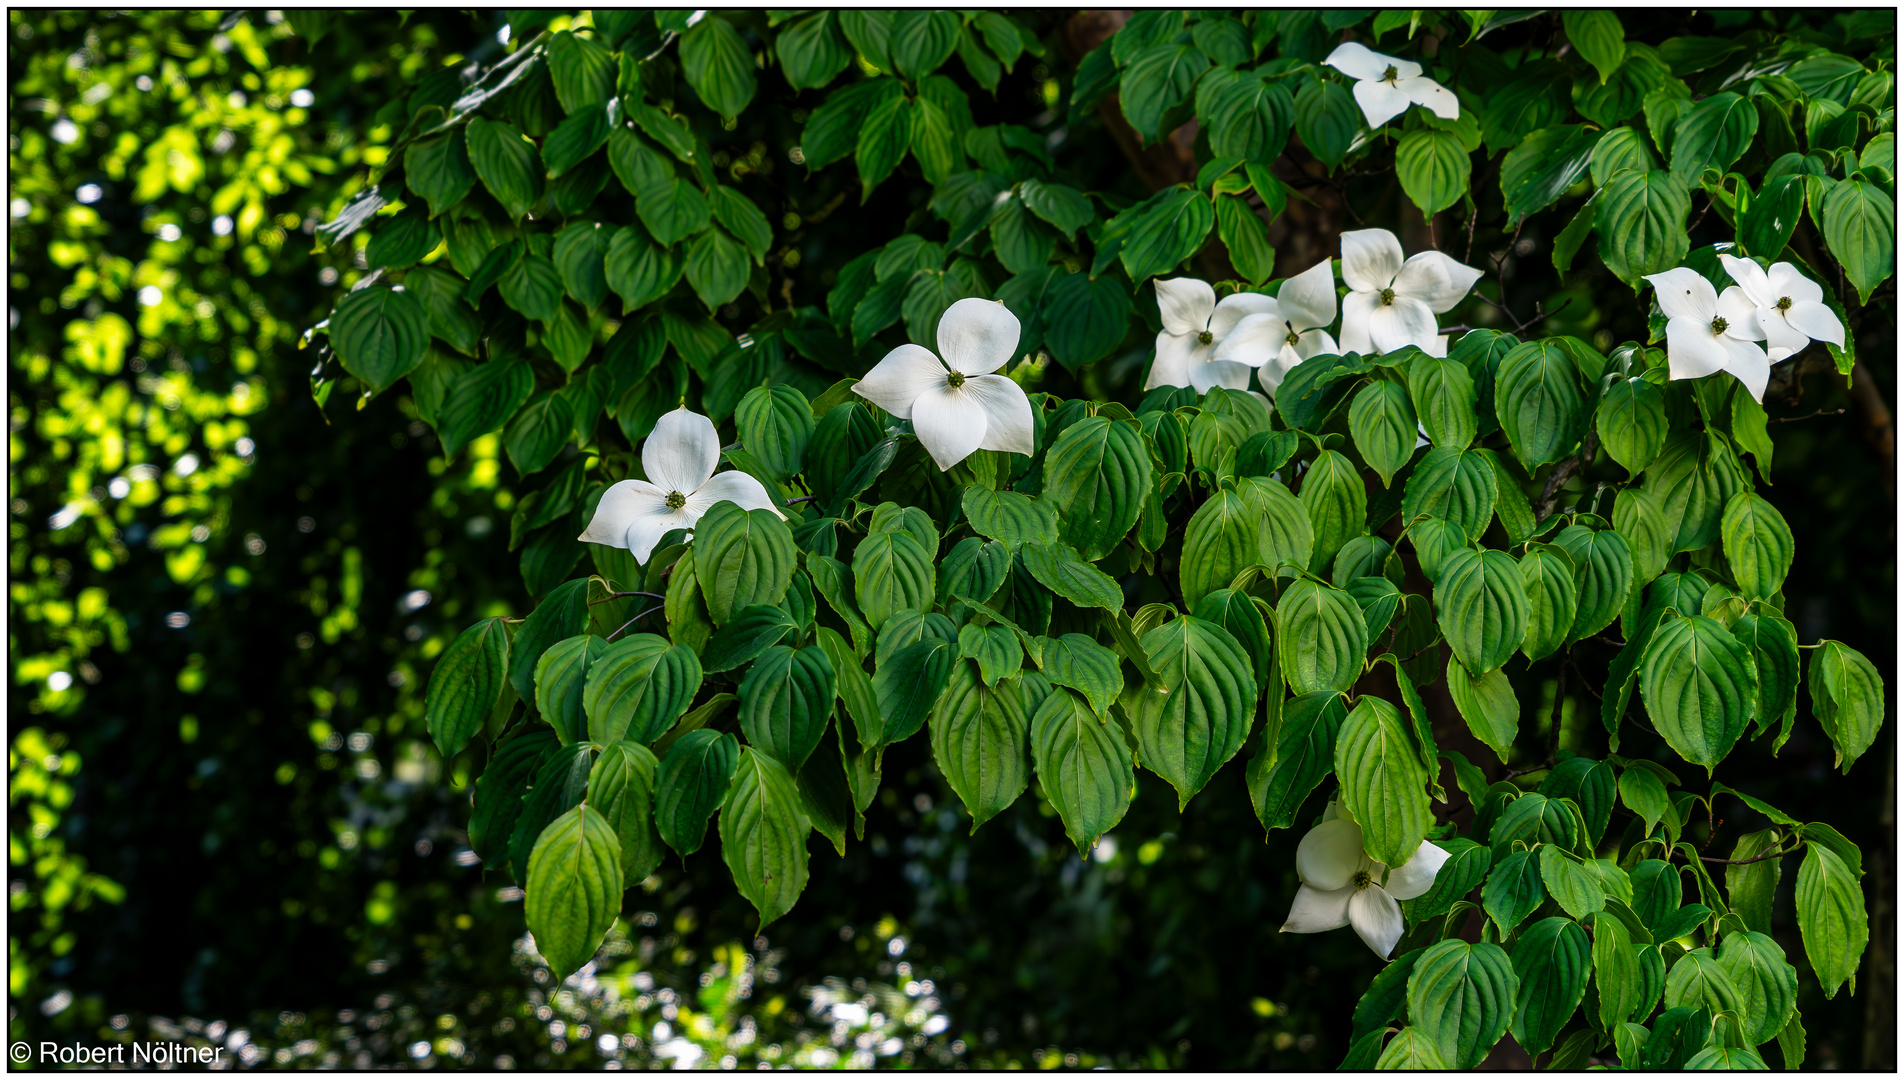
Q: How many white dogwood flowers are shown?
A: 9